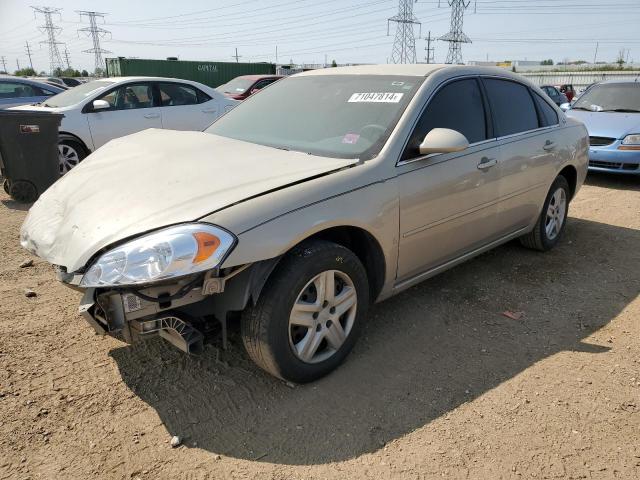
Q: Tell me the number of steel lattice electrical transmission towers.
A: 4